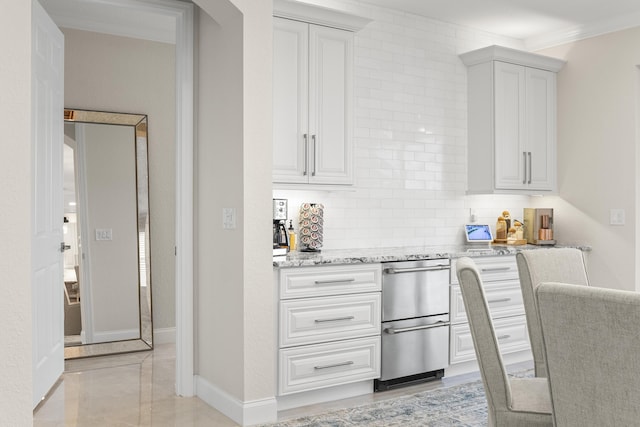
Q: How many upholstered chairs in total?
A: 3